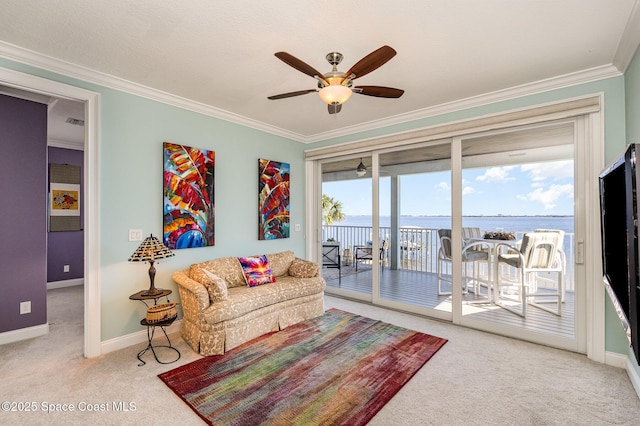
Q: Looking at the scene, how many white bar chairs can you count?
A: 4